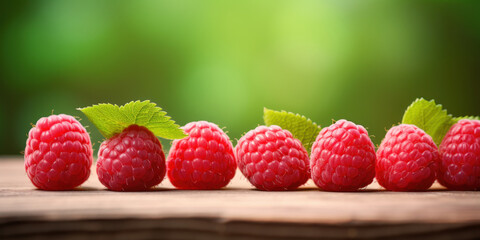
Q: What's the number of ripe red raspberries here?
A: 7